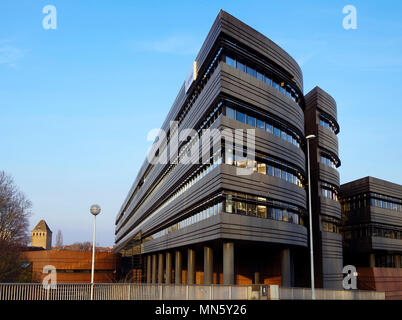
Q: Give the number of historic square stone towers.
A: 1